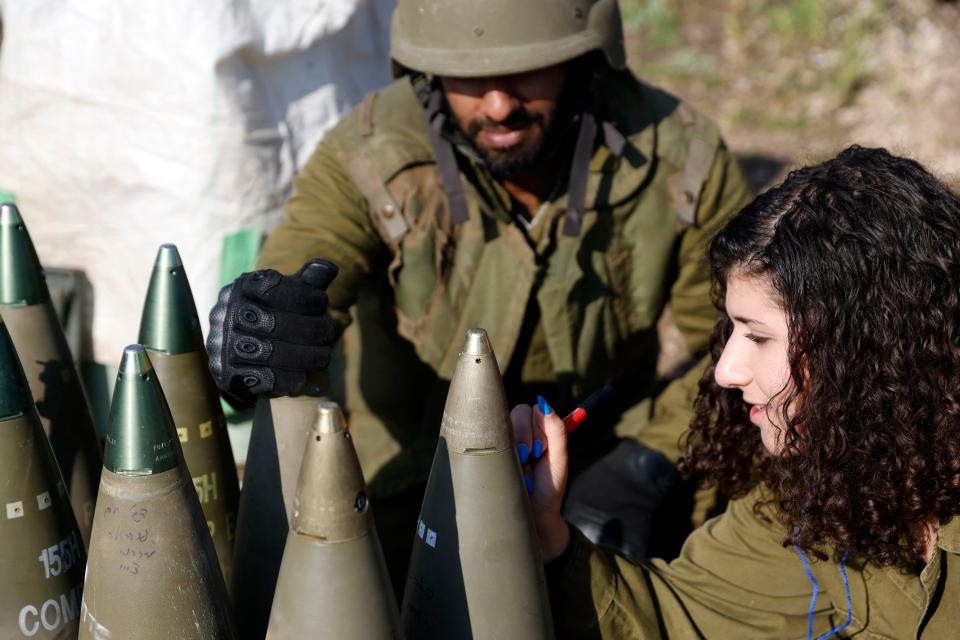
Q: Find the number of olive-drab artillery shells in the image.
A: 7